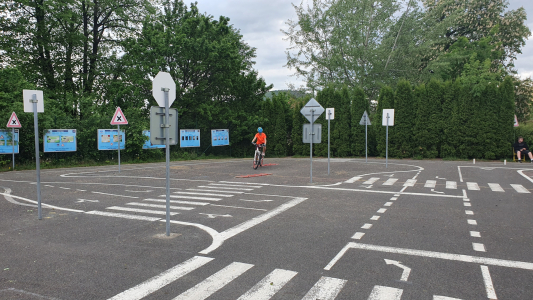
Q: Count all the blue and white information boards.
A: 6